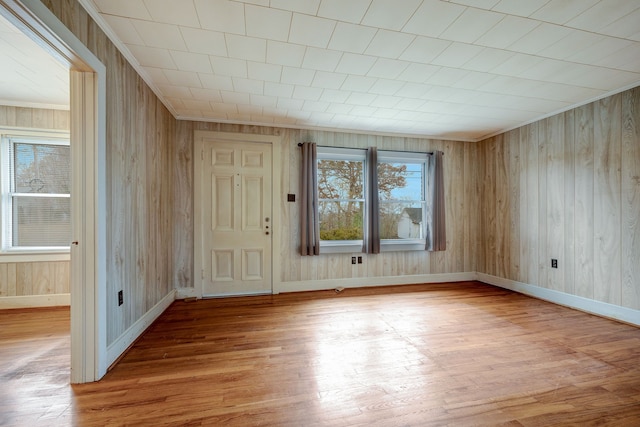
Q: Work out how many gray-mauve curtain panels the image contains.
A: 3